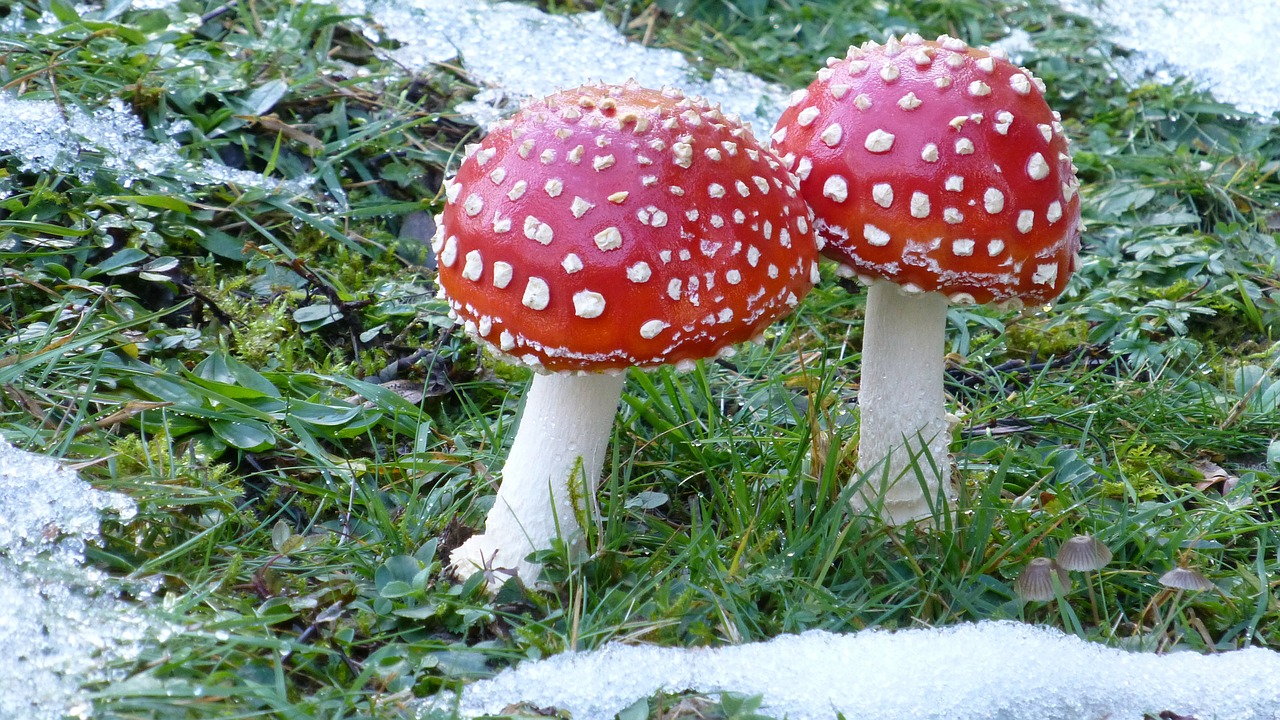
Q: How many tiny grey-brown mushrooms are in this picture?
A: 3